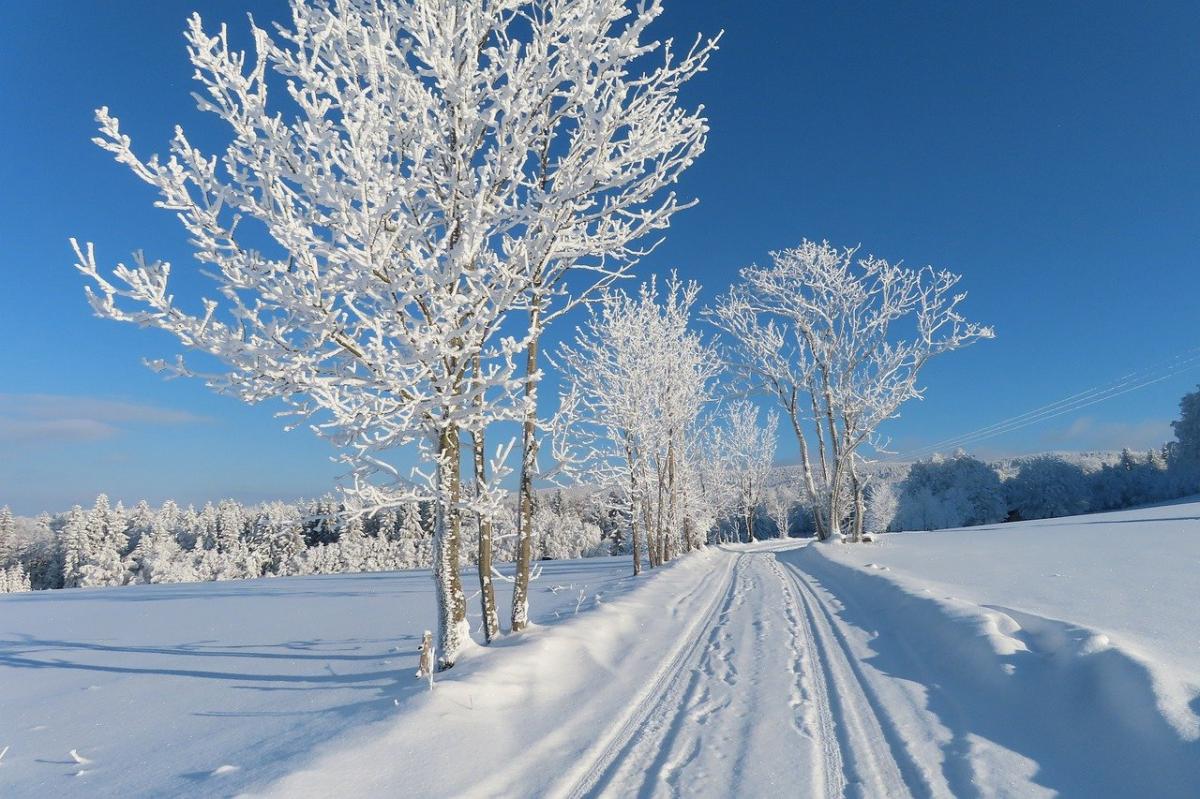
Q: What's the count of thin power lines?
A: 3